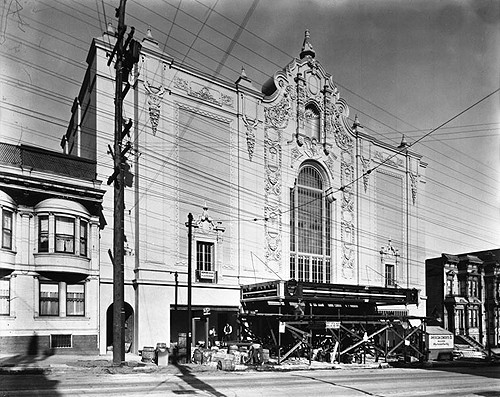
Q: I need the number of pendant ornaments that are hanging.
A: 4